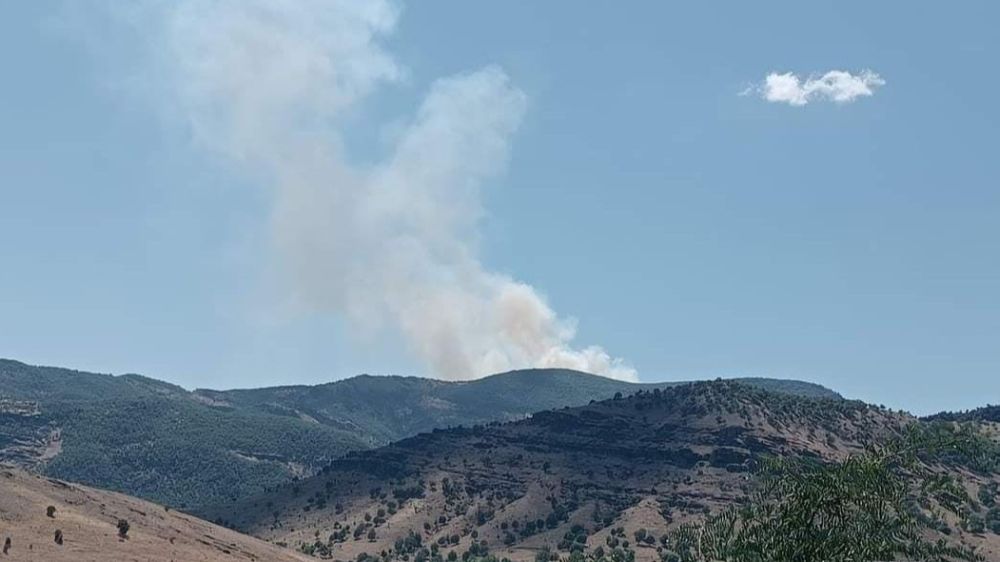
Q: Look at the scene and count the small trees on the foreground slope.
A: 4